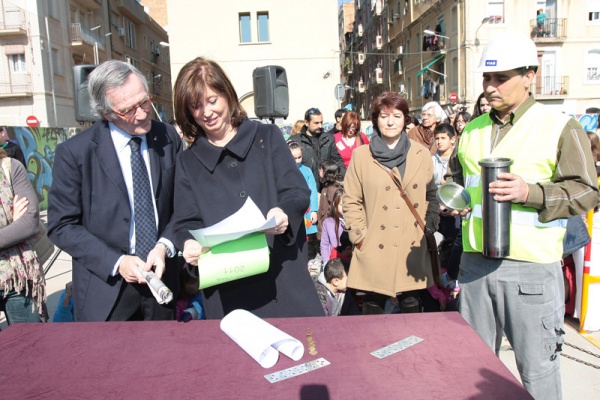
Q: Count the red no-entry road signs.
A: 2